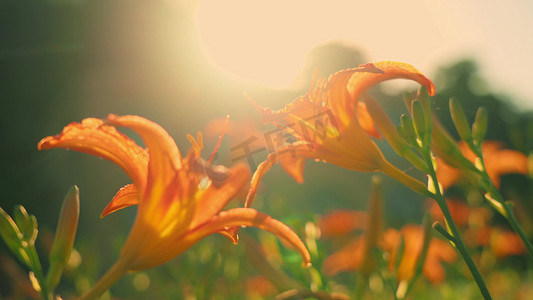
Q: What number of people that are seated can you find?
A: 0